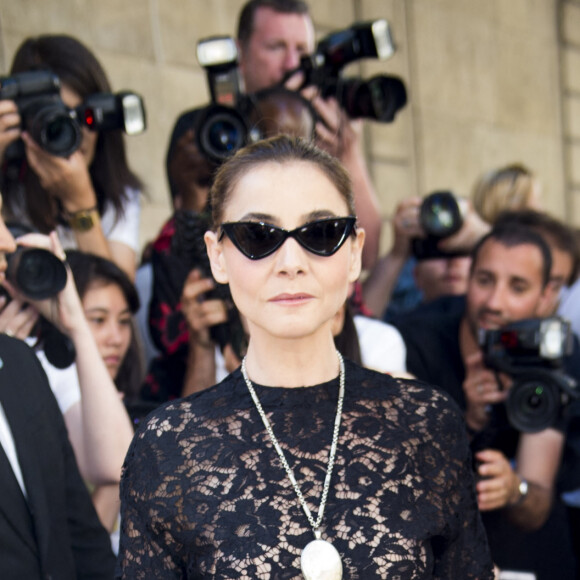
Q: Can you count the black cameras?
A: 6